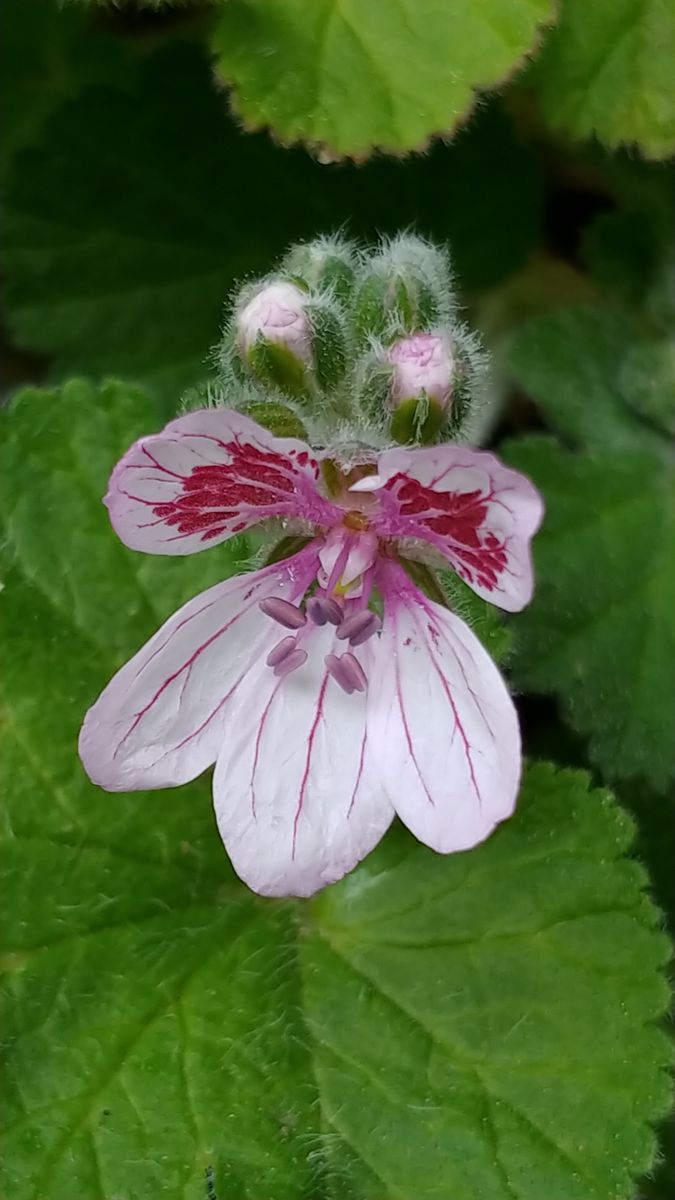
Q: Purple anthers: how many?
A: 5